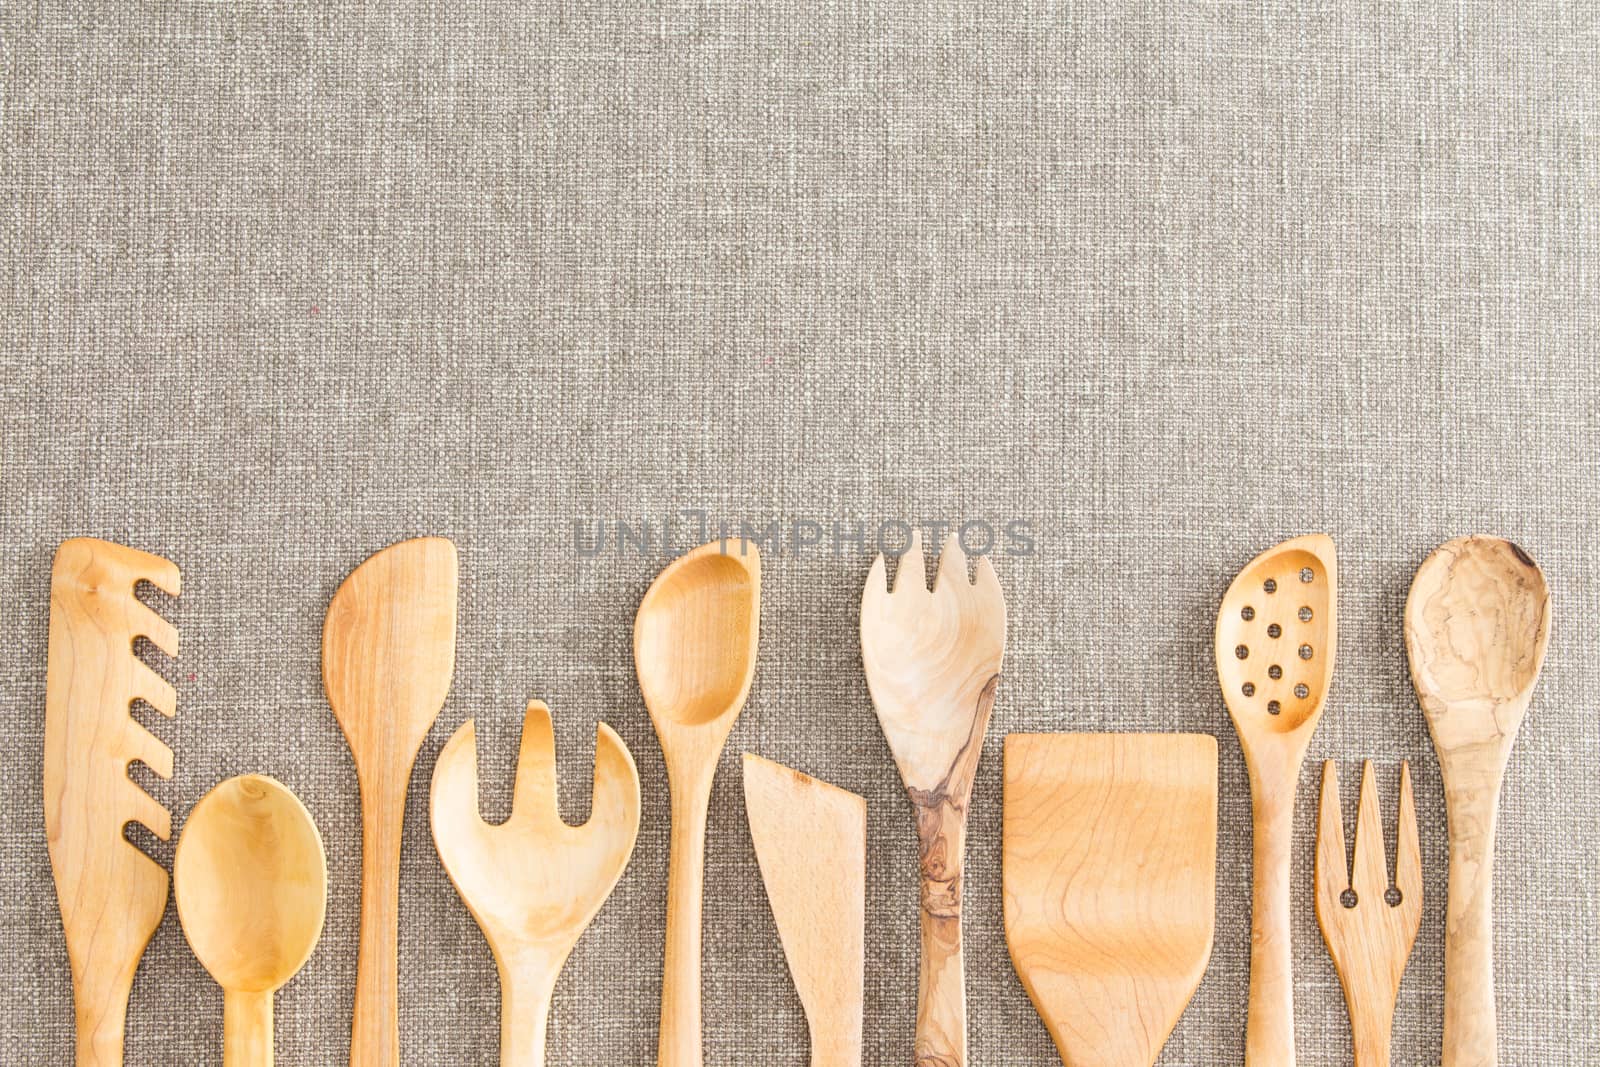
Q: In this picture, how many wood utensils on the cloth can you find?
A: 11